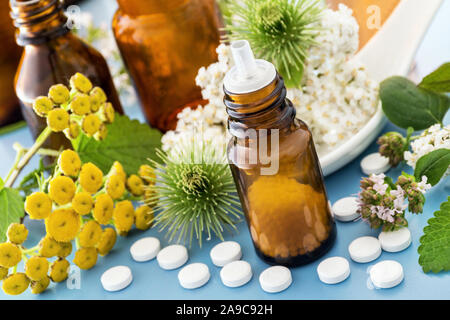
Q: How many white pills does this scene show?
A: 13